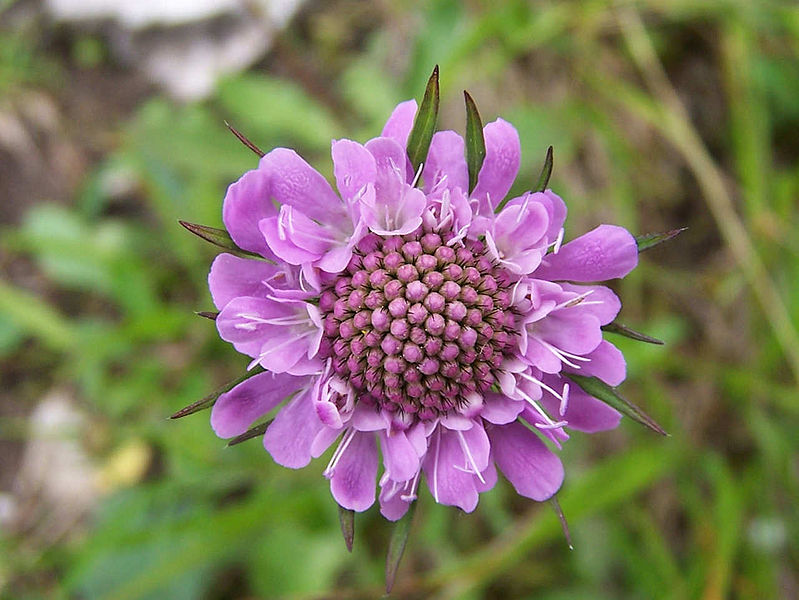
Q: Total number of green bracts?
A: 14